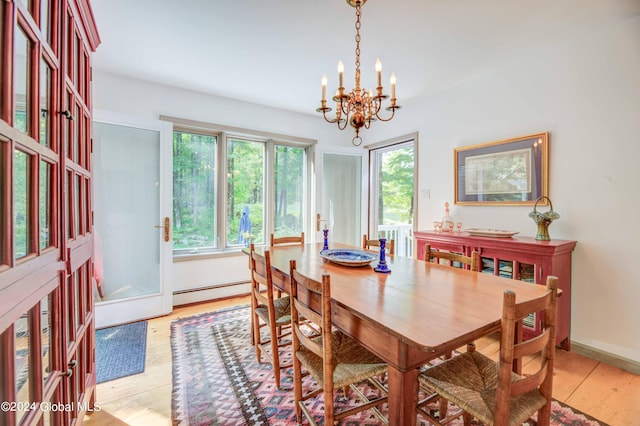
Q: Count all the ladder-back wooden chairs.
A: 6